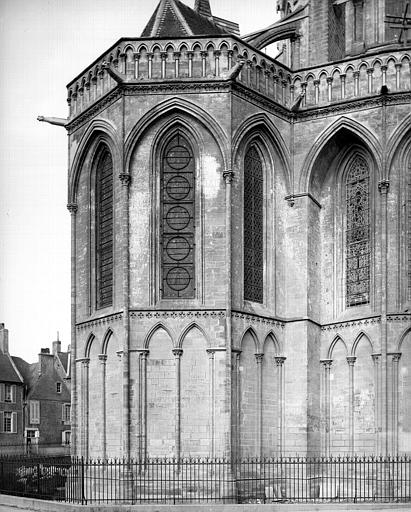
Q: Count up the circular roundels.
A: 5